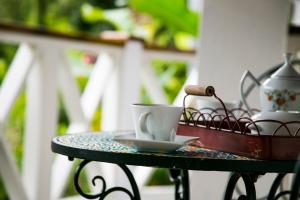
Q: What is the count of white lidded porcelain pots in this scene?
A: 1